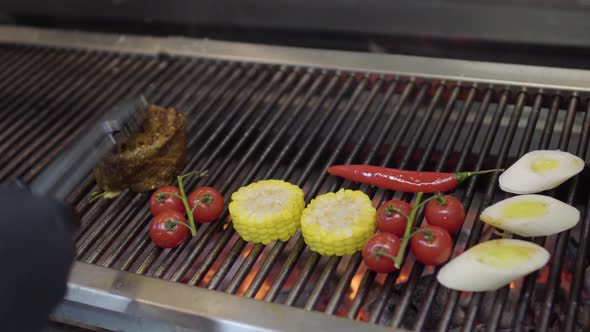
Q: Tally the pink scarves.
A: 0